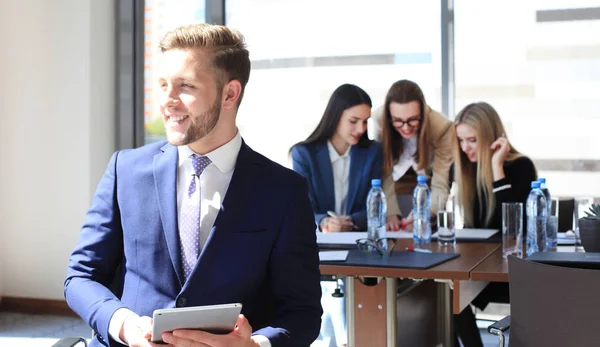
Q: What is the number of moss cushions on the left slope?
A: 0